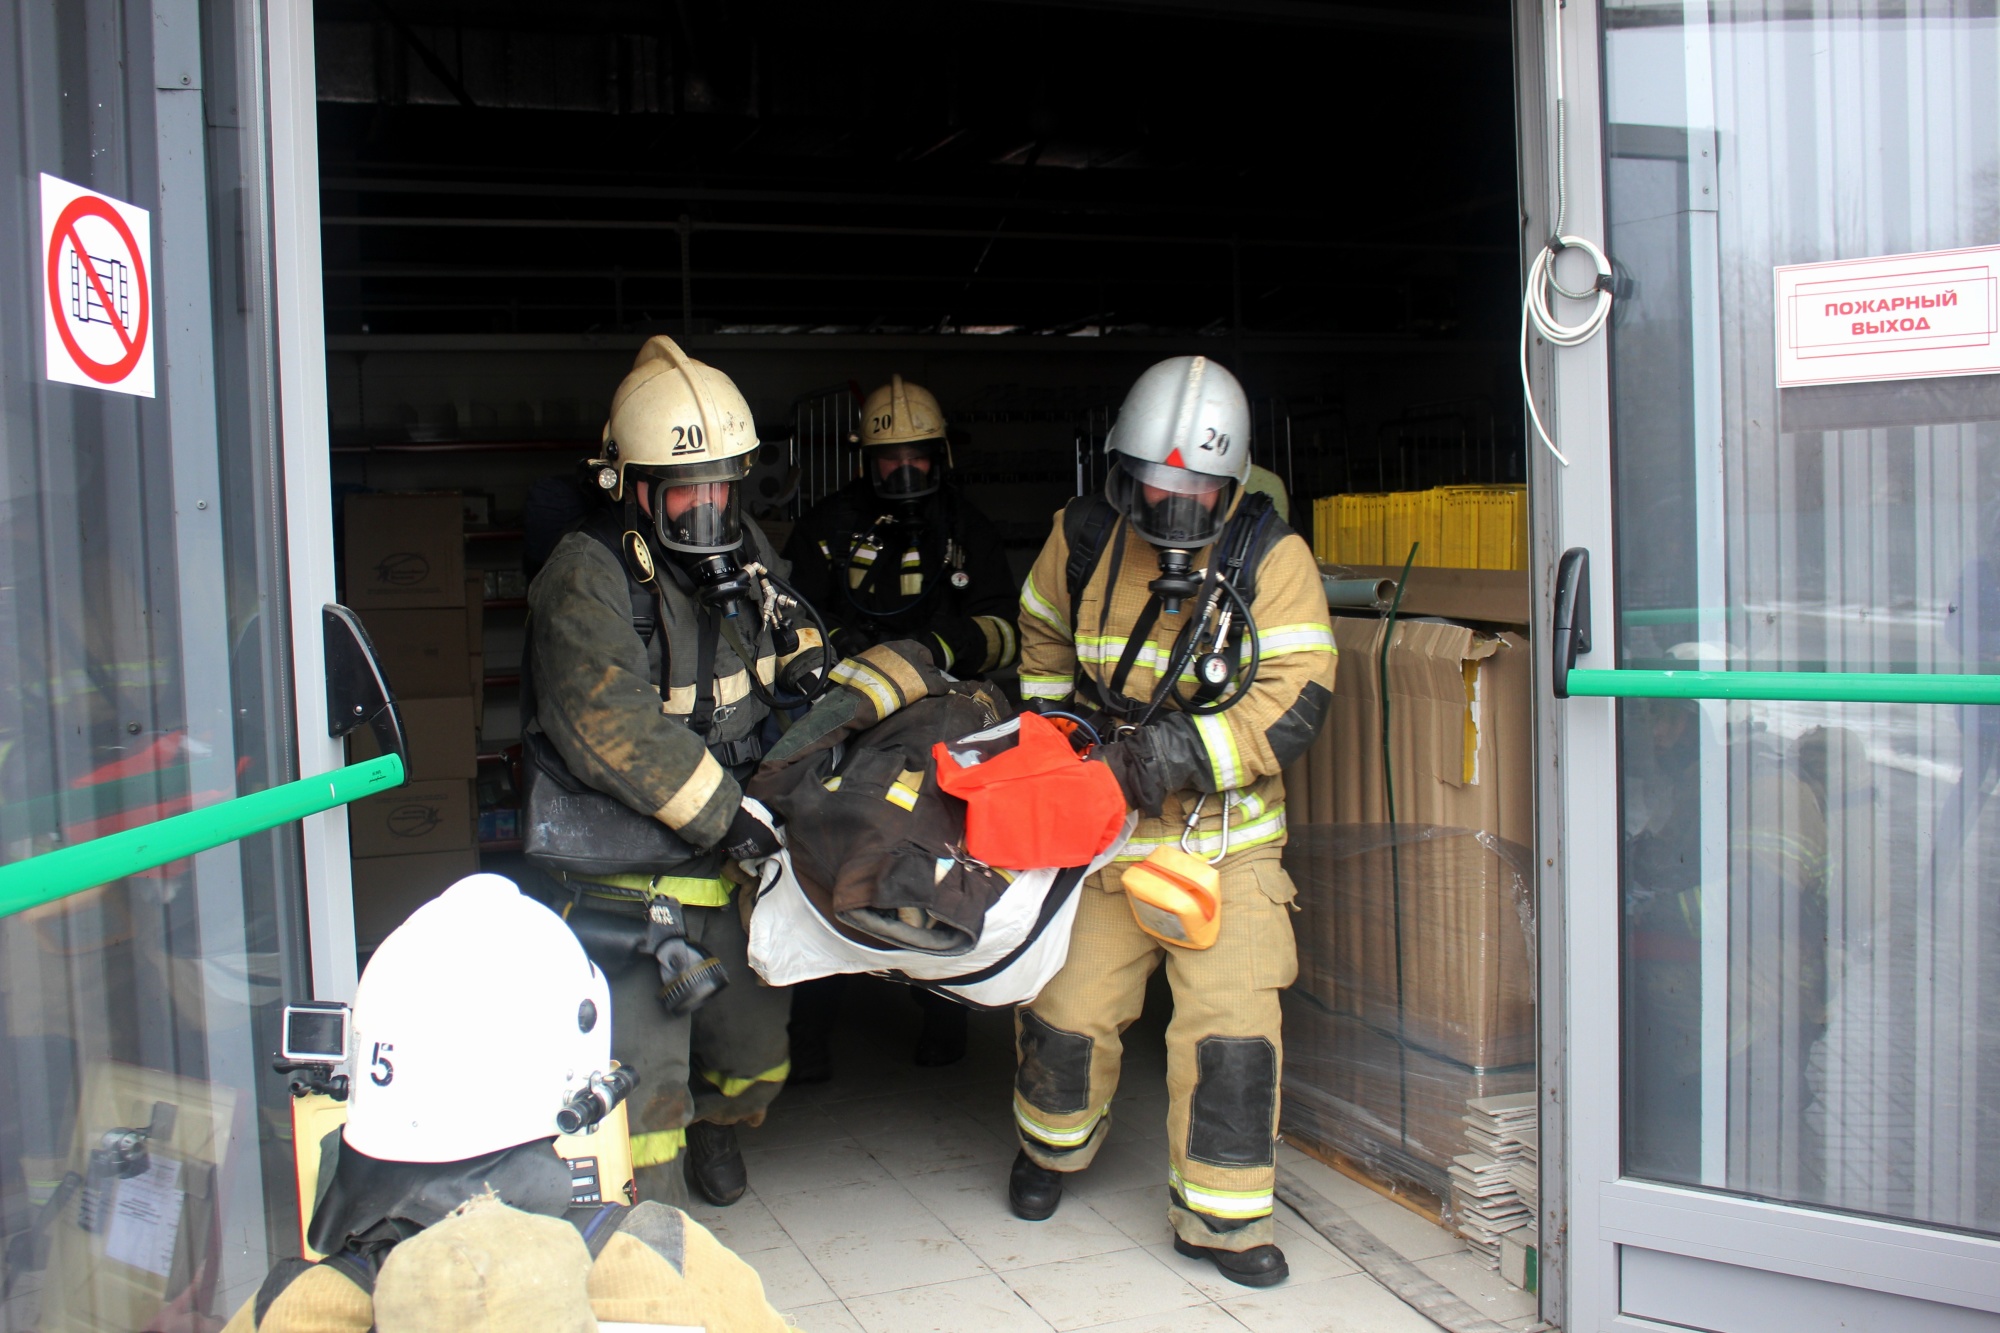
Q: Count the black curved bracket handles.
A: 2